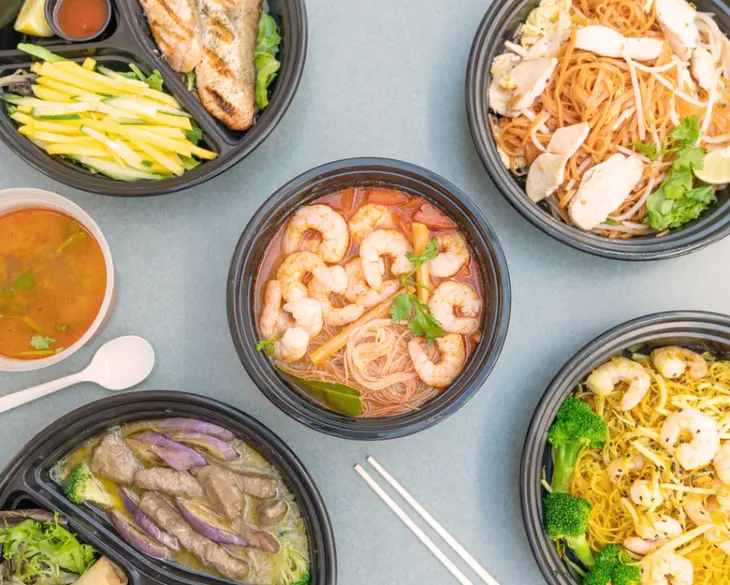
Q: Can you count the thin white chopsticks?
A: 2